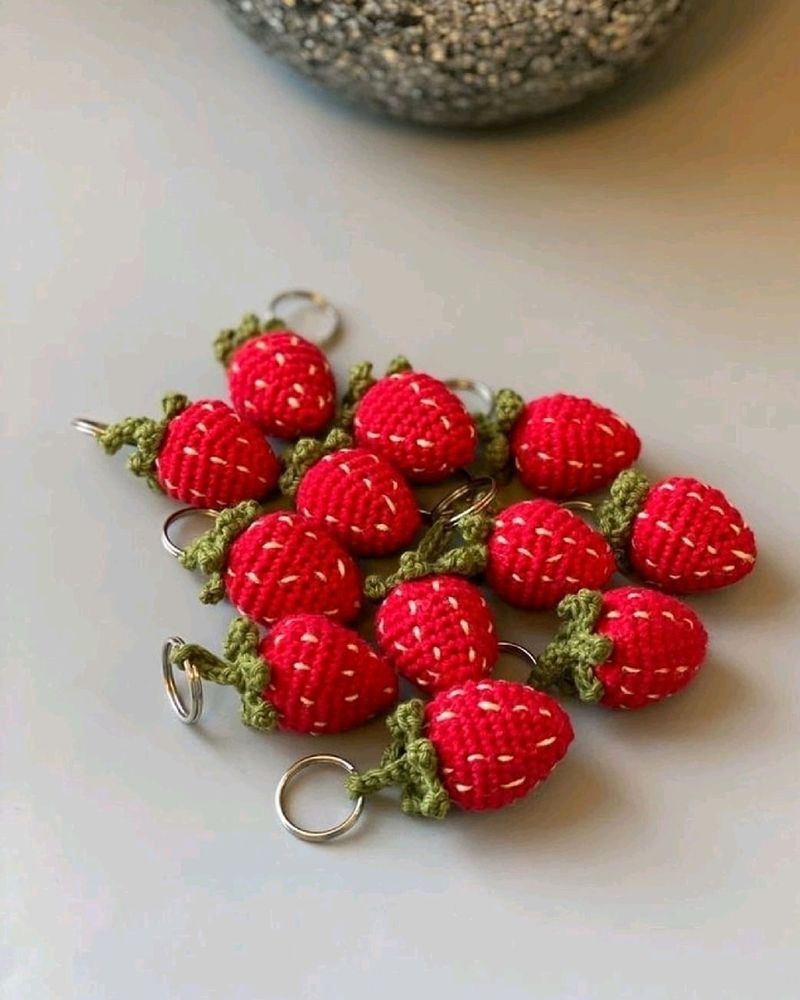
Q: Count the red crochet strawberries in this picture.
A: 12